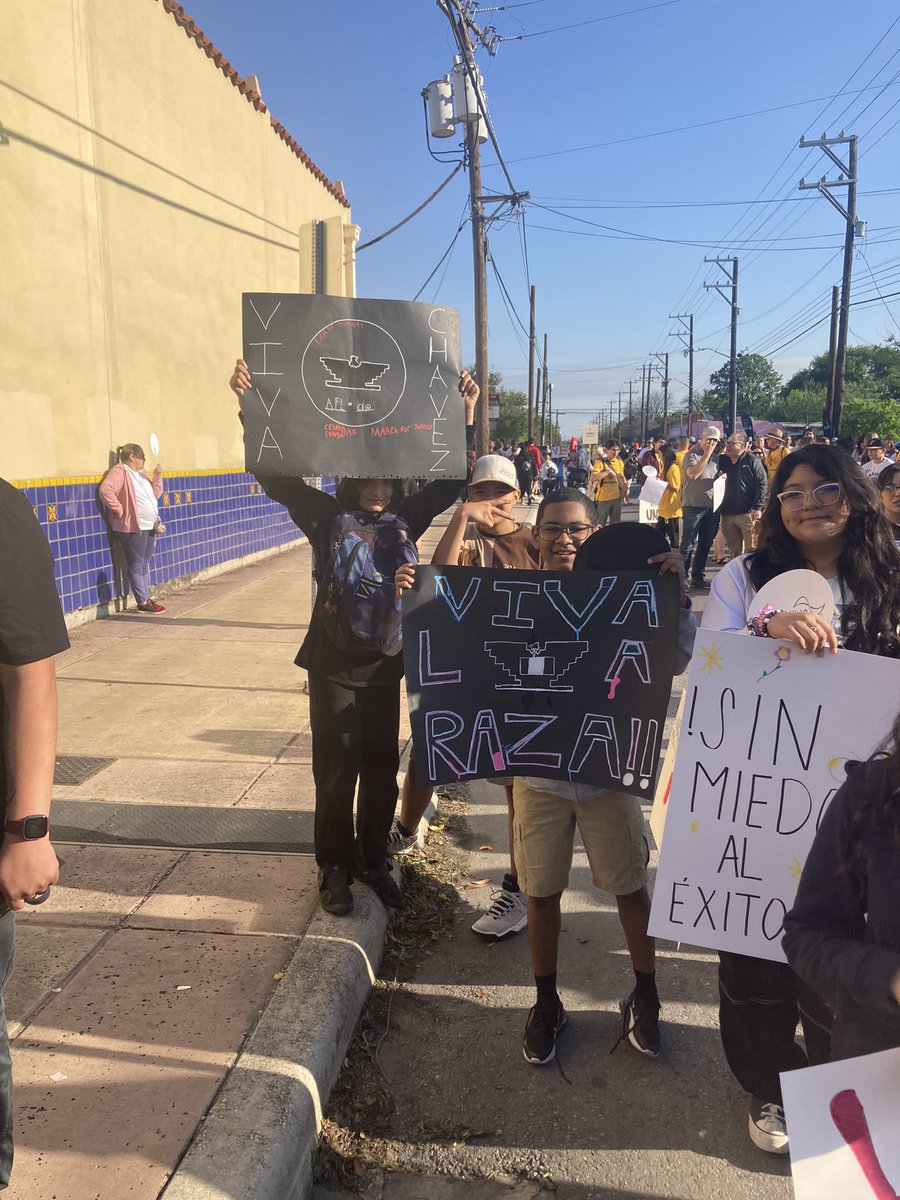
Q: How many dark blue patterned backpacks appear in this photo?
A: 1